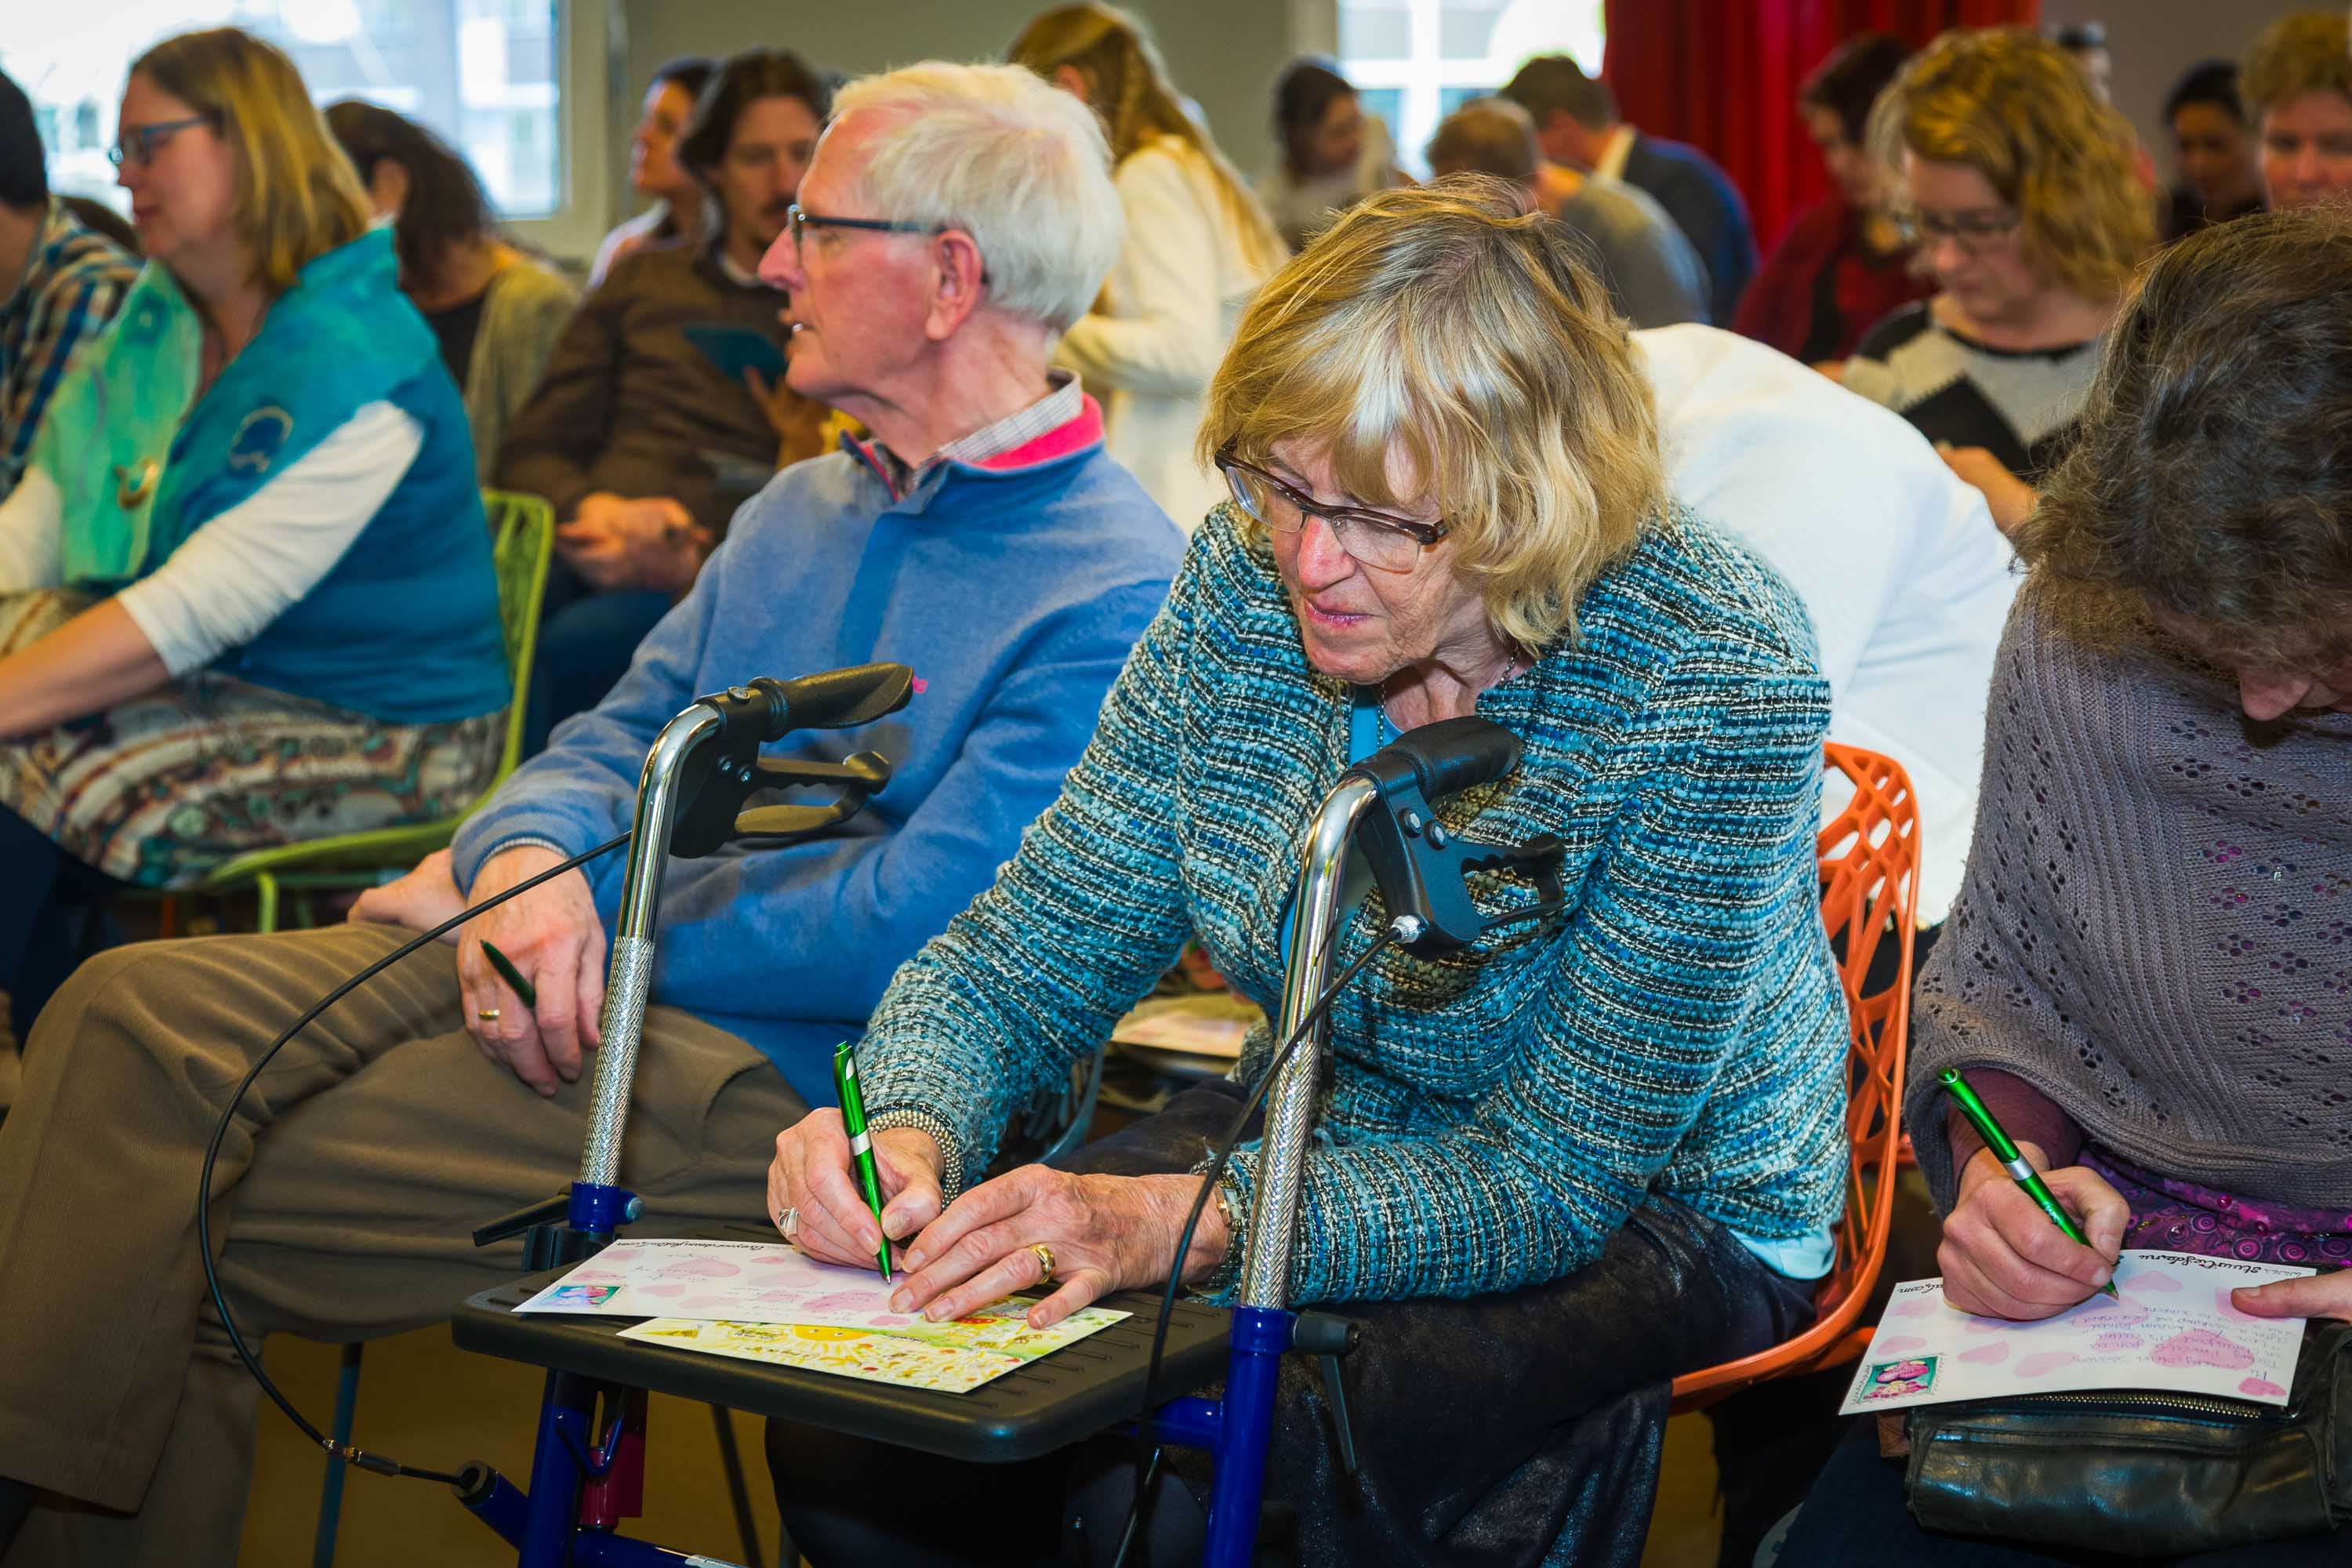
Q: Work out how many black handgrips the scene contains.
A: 2